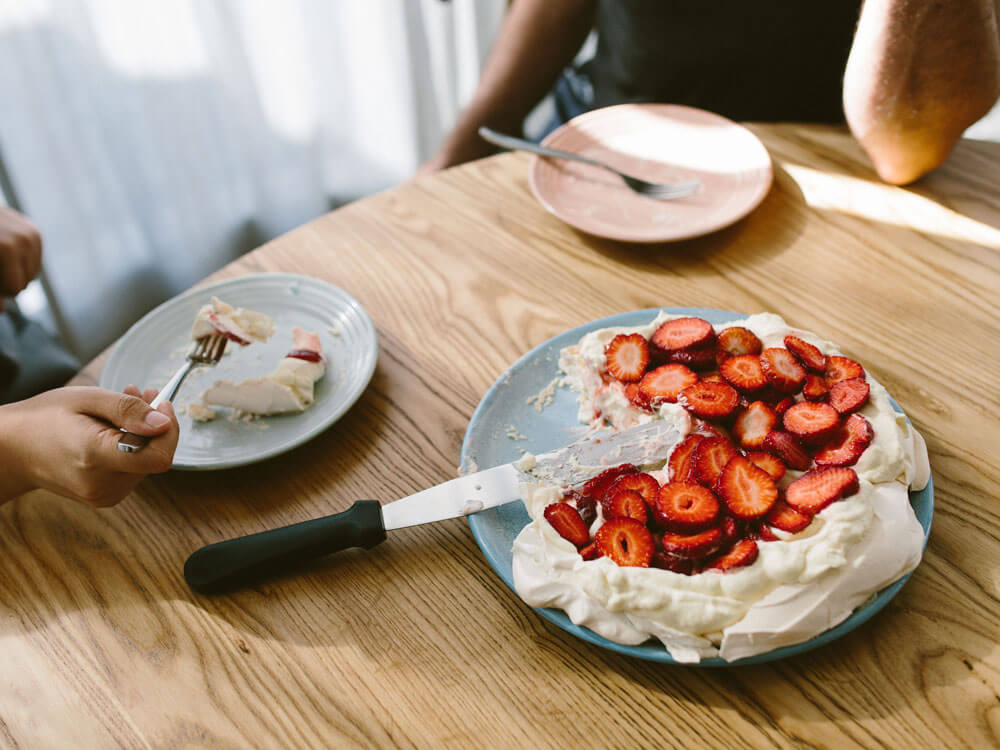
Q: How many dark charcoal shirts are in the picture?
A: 1